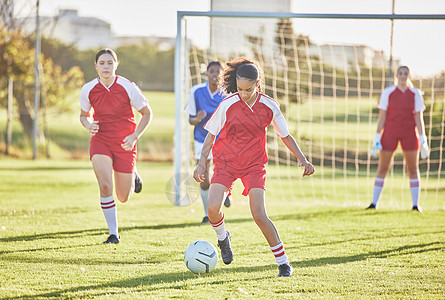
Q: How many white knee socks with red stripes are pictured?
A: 5